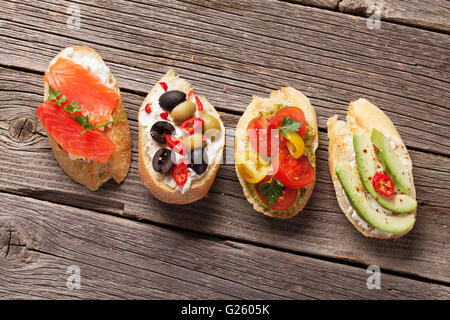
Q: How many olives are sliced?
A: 2